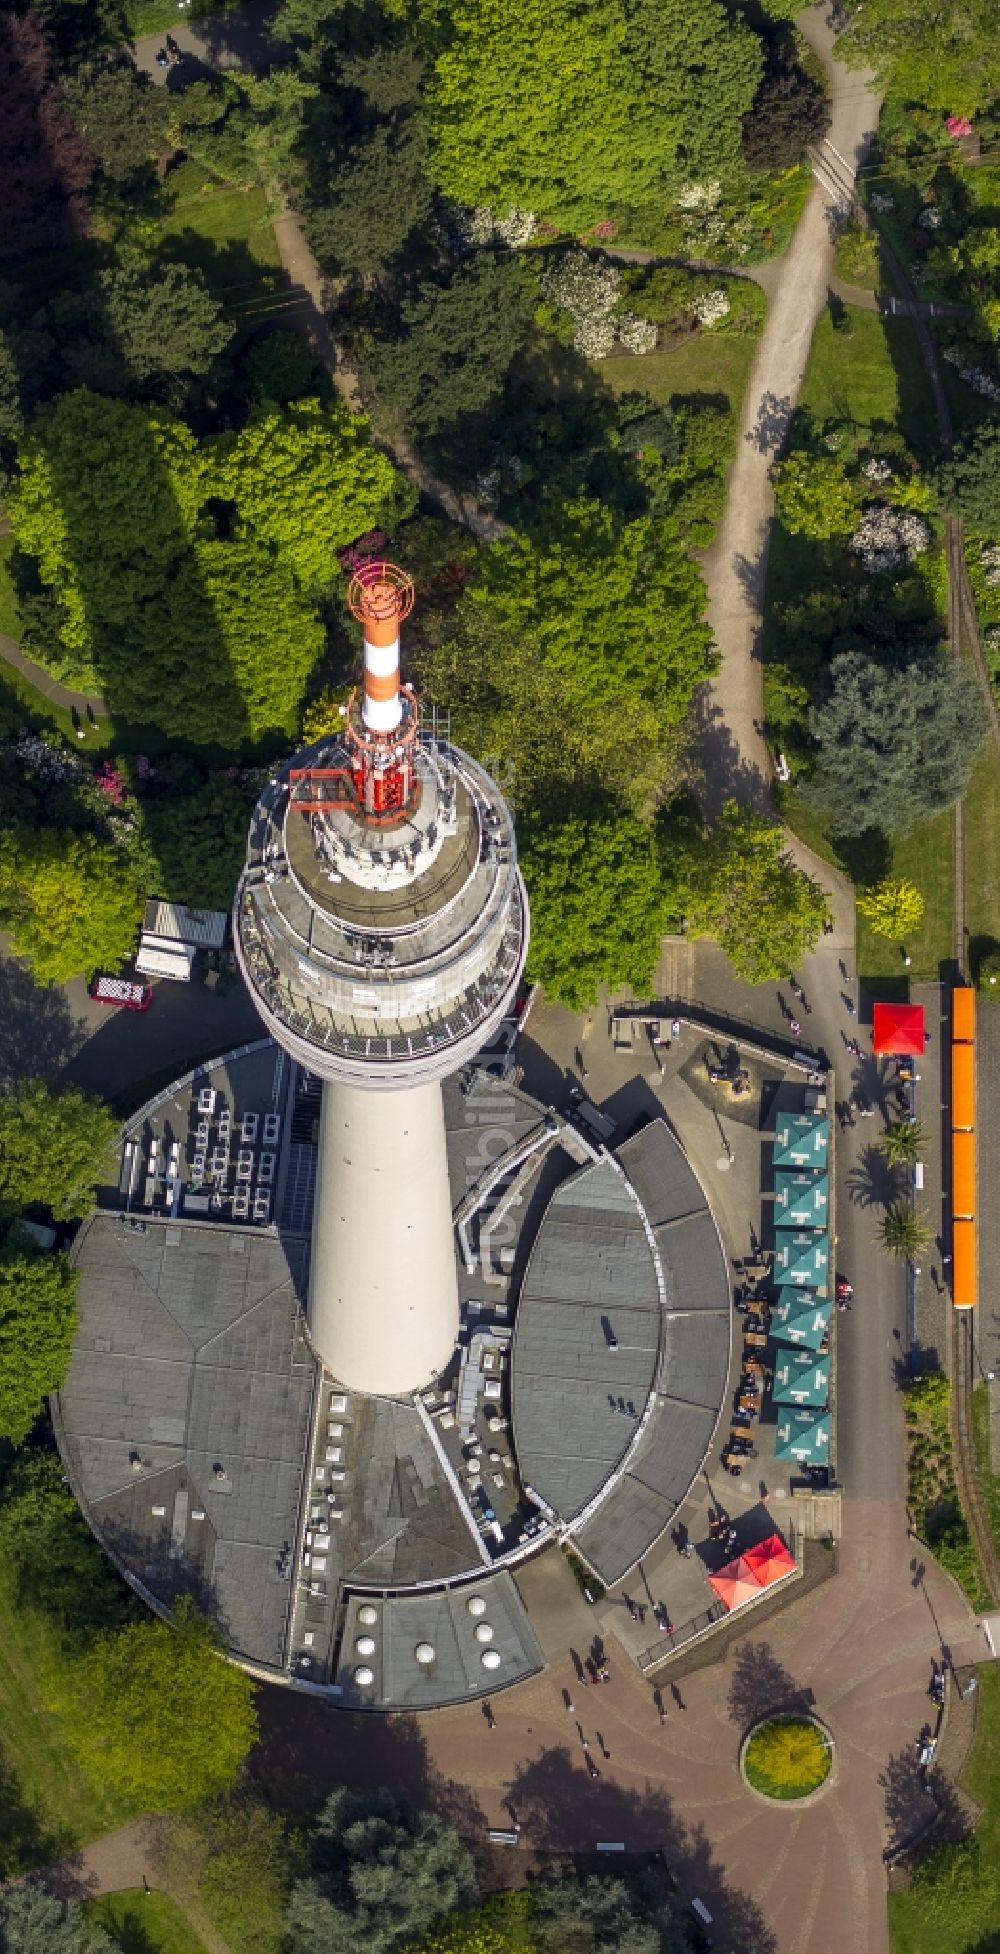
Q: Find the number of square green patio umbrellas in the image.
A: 6